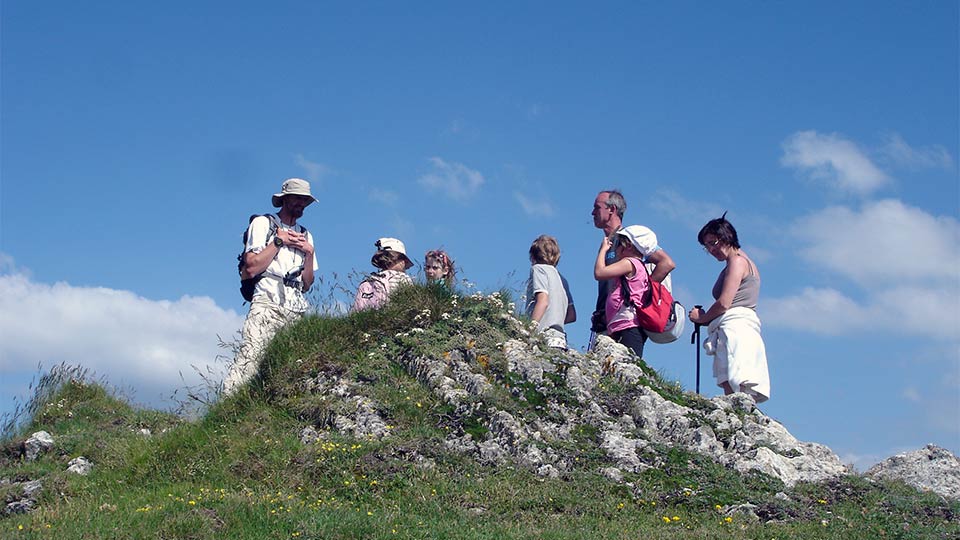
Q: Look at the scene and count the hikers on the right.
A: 4